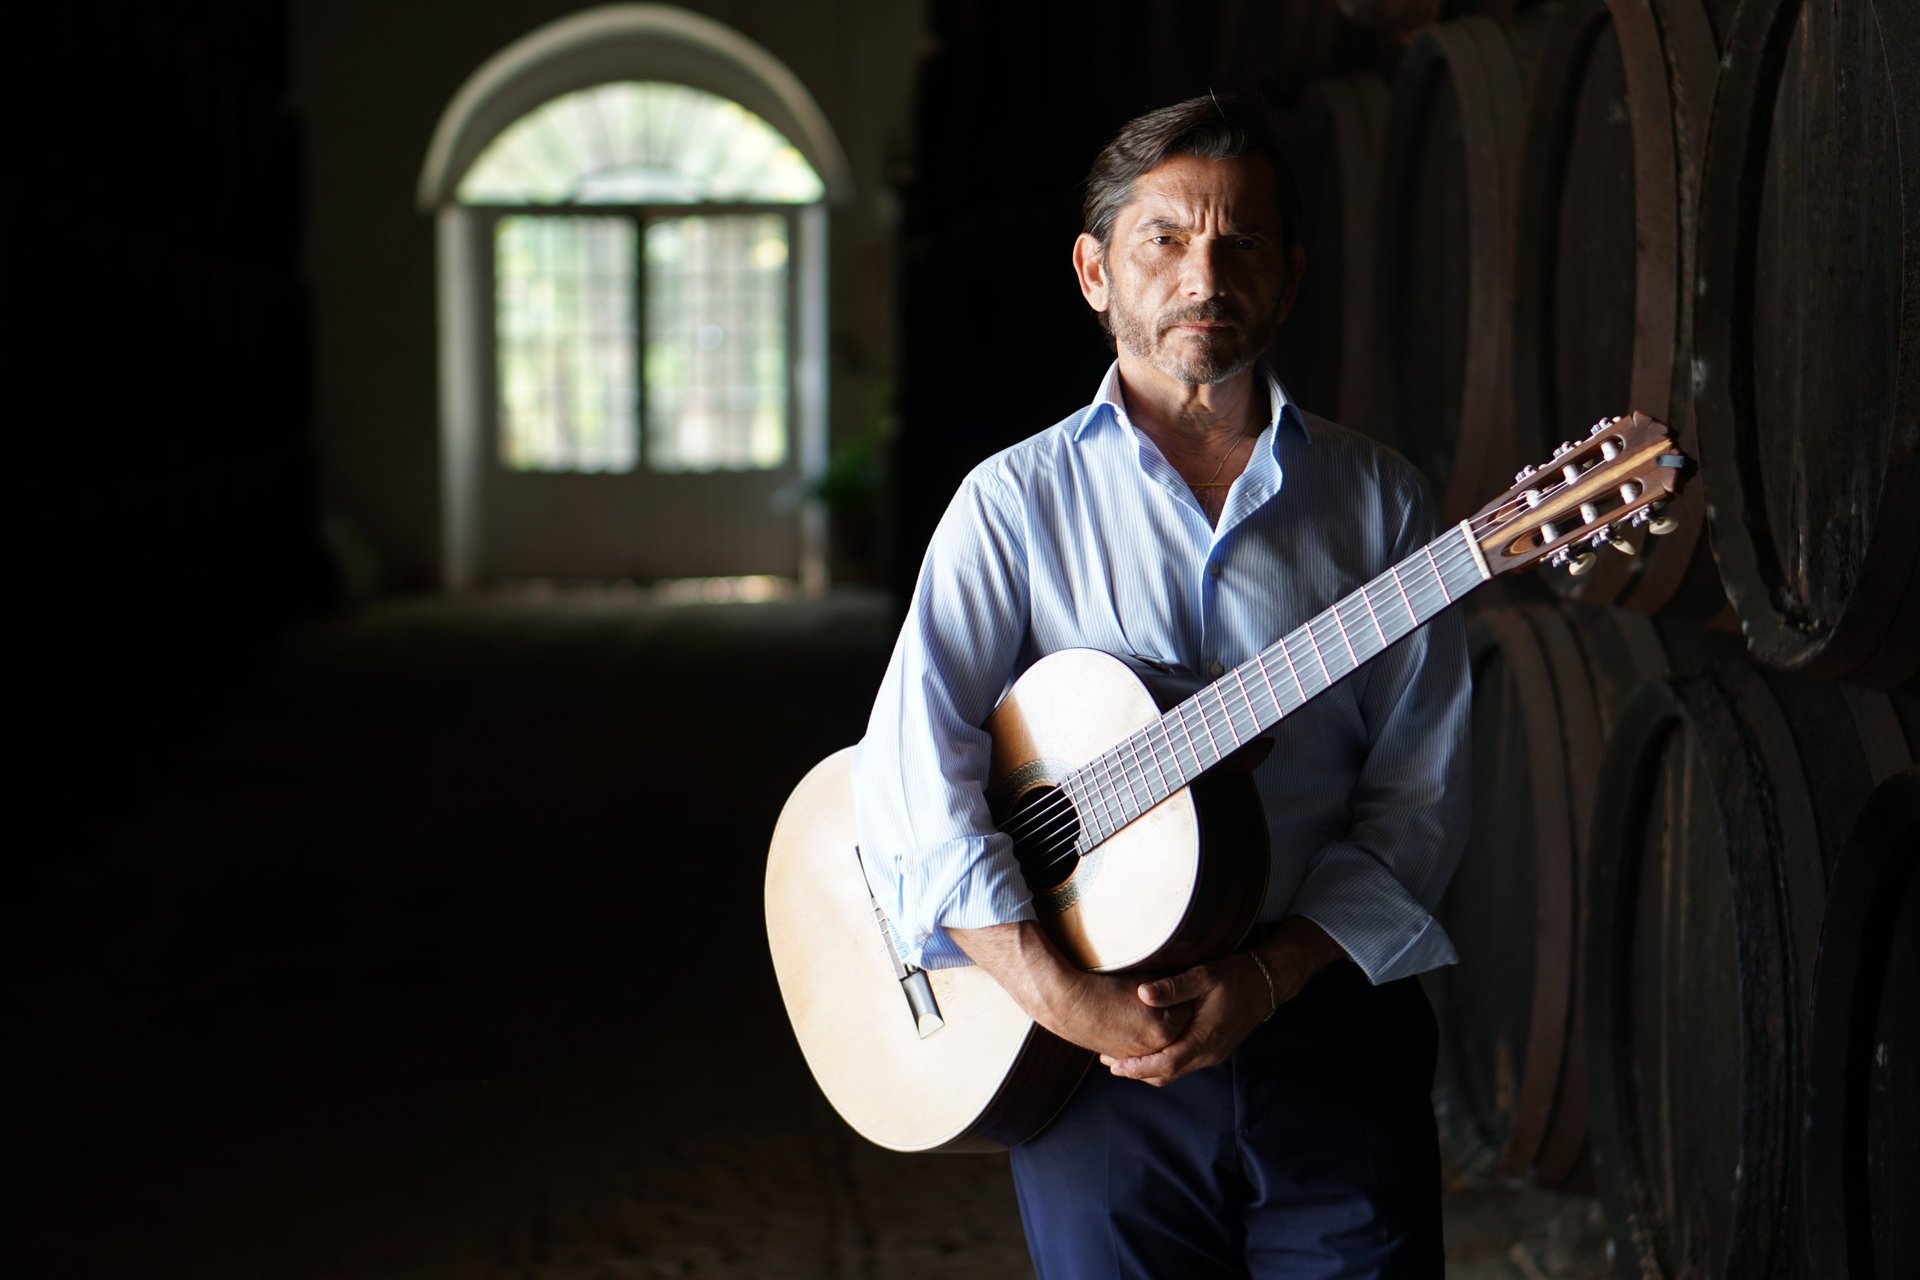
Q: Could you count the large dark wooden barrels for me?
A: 7